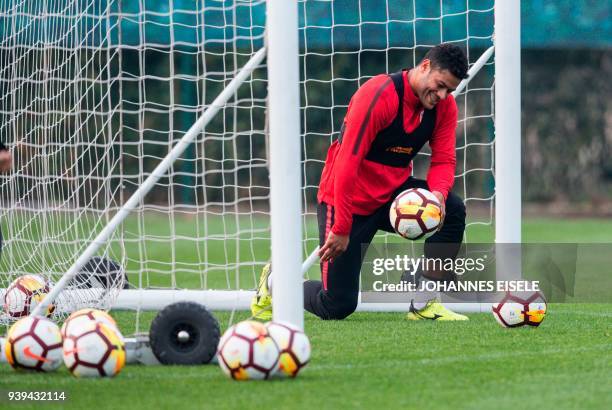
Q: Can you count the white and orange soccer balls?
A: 8